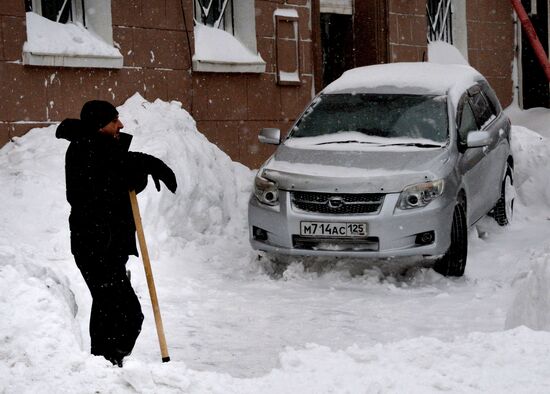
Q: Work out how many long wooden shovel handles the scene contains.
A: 1